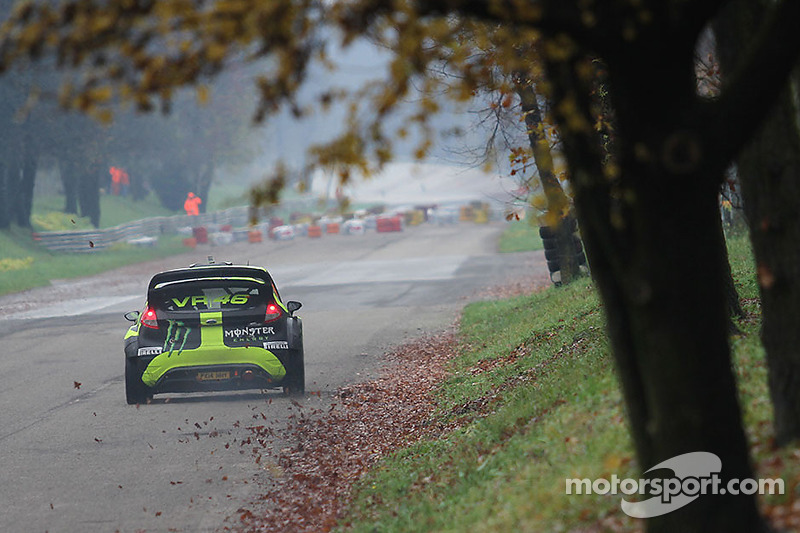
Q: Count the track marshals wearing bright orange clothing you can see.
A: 3